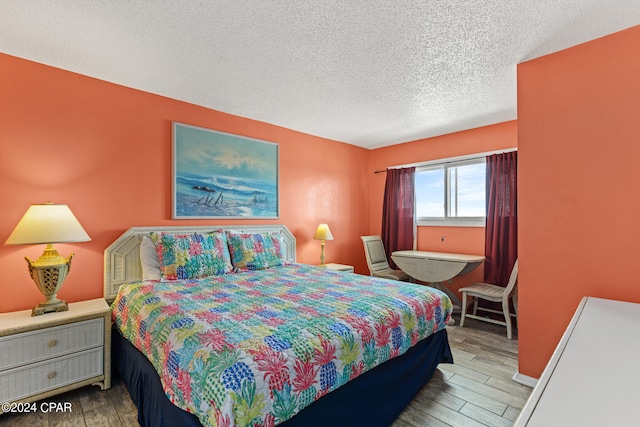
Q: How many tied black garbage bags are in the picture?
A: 0